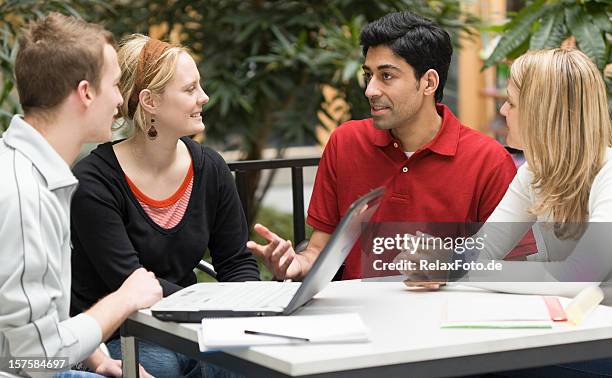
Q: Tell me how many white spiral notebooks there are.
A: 1